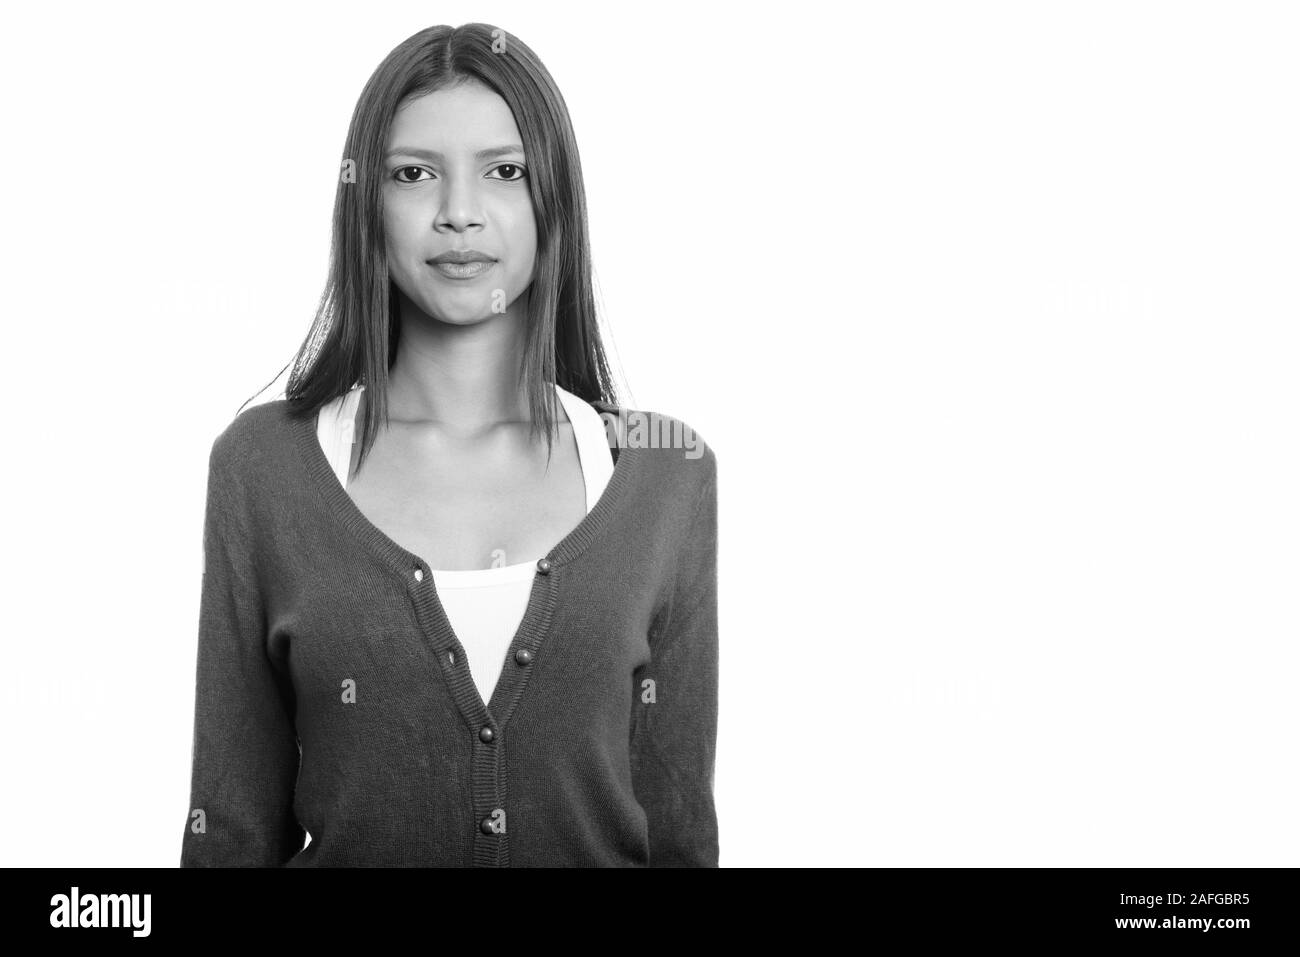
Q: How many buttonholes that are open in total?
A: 2